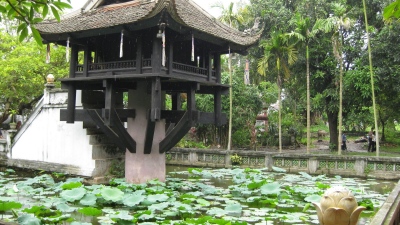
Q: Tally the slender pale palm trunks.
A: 5